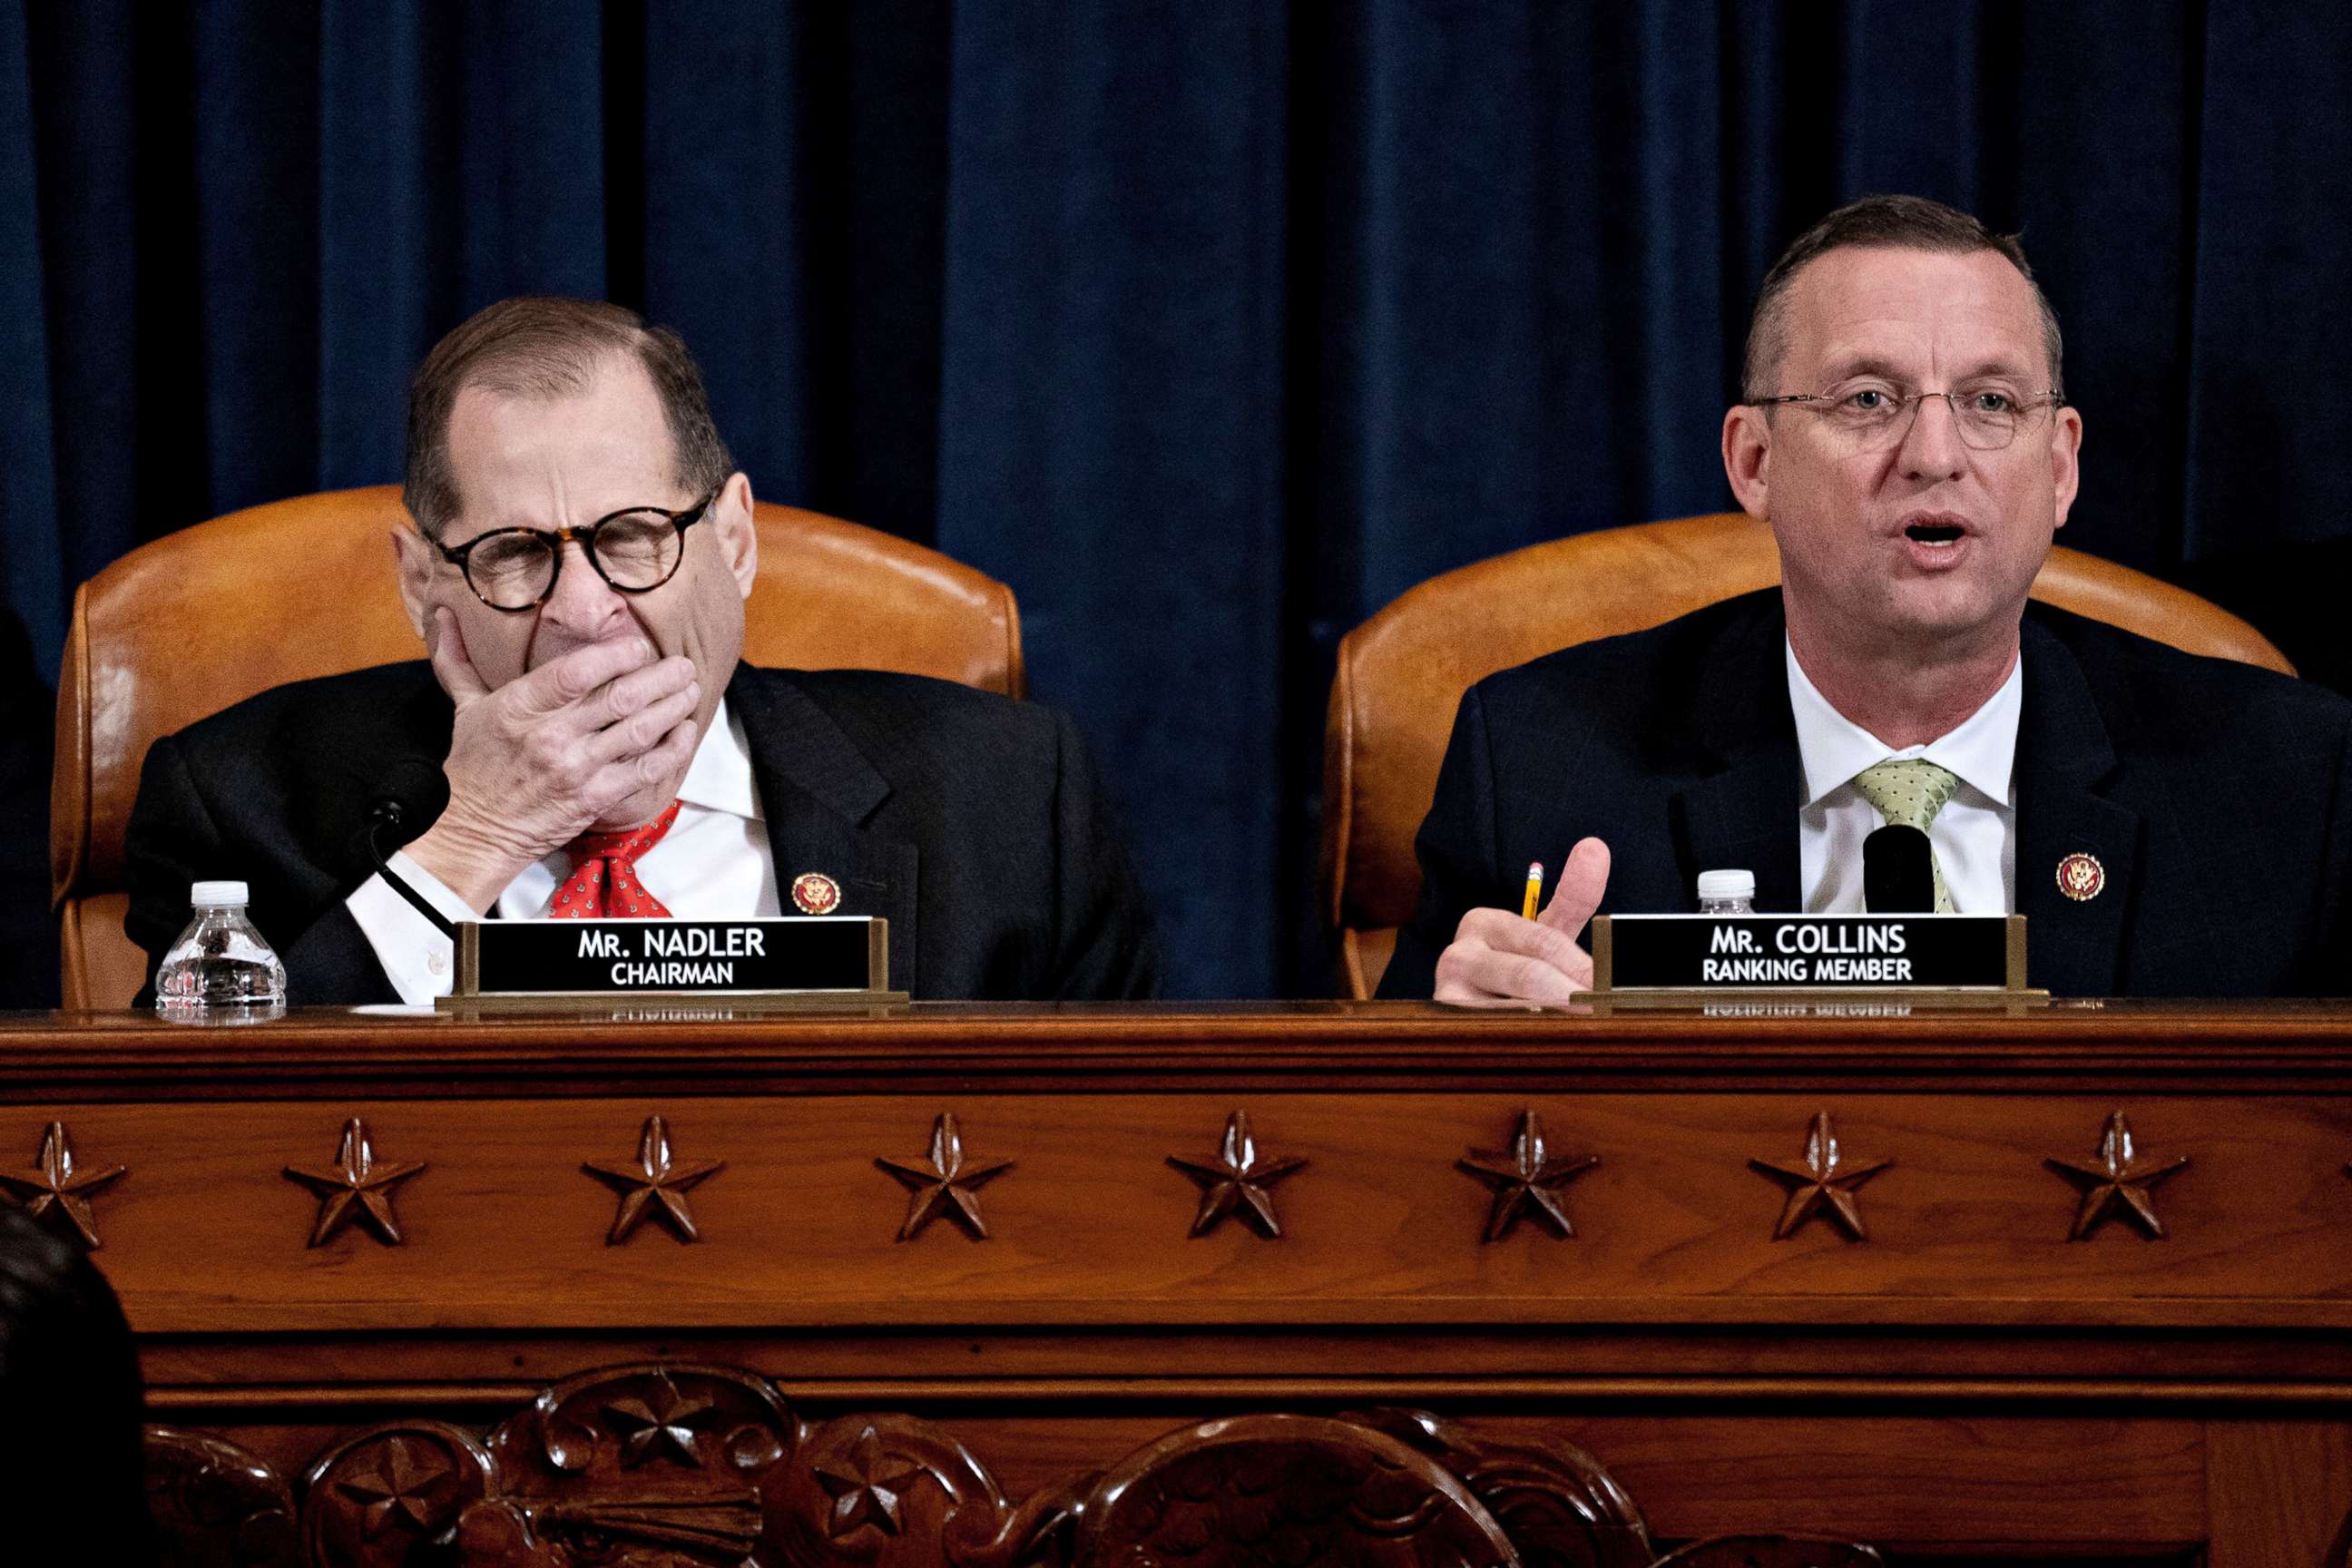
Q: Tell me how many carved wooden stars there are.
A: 11